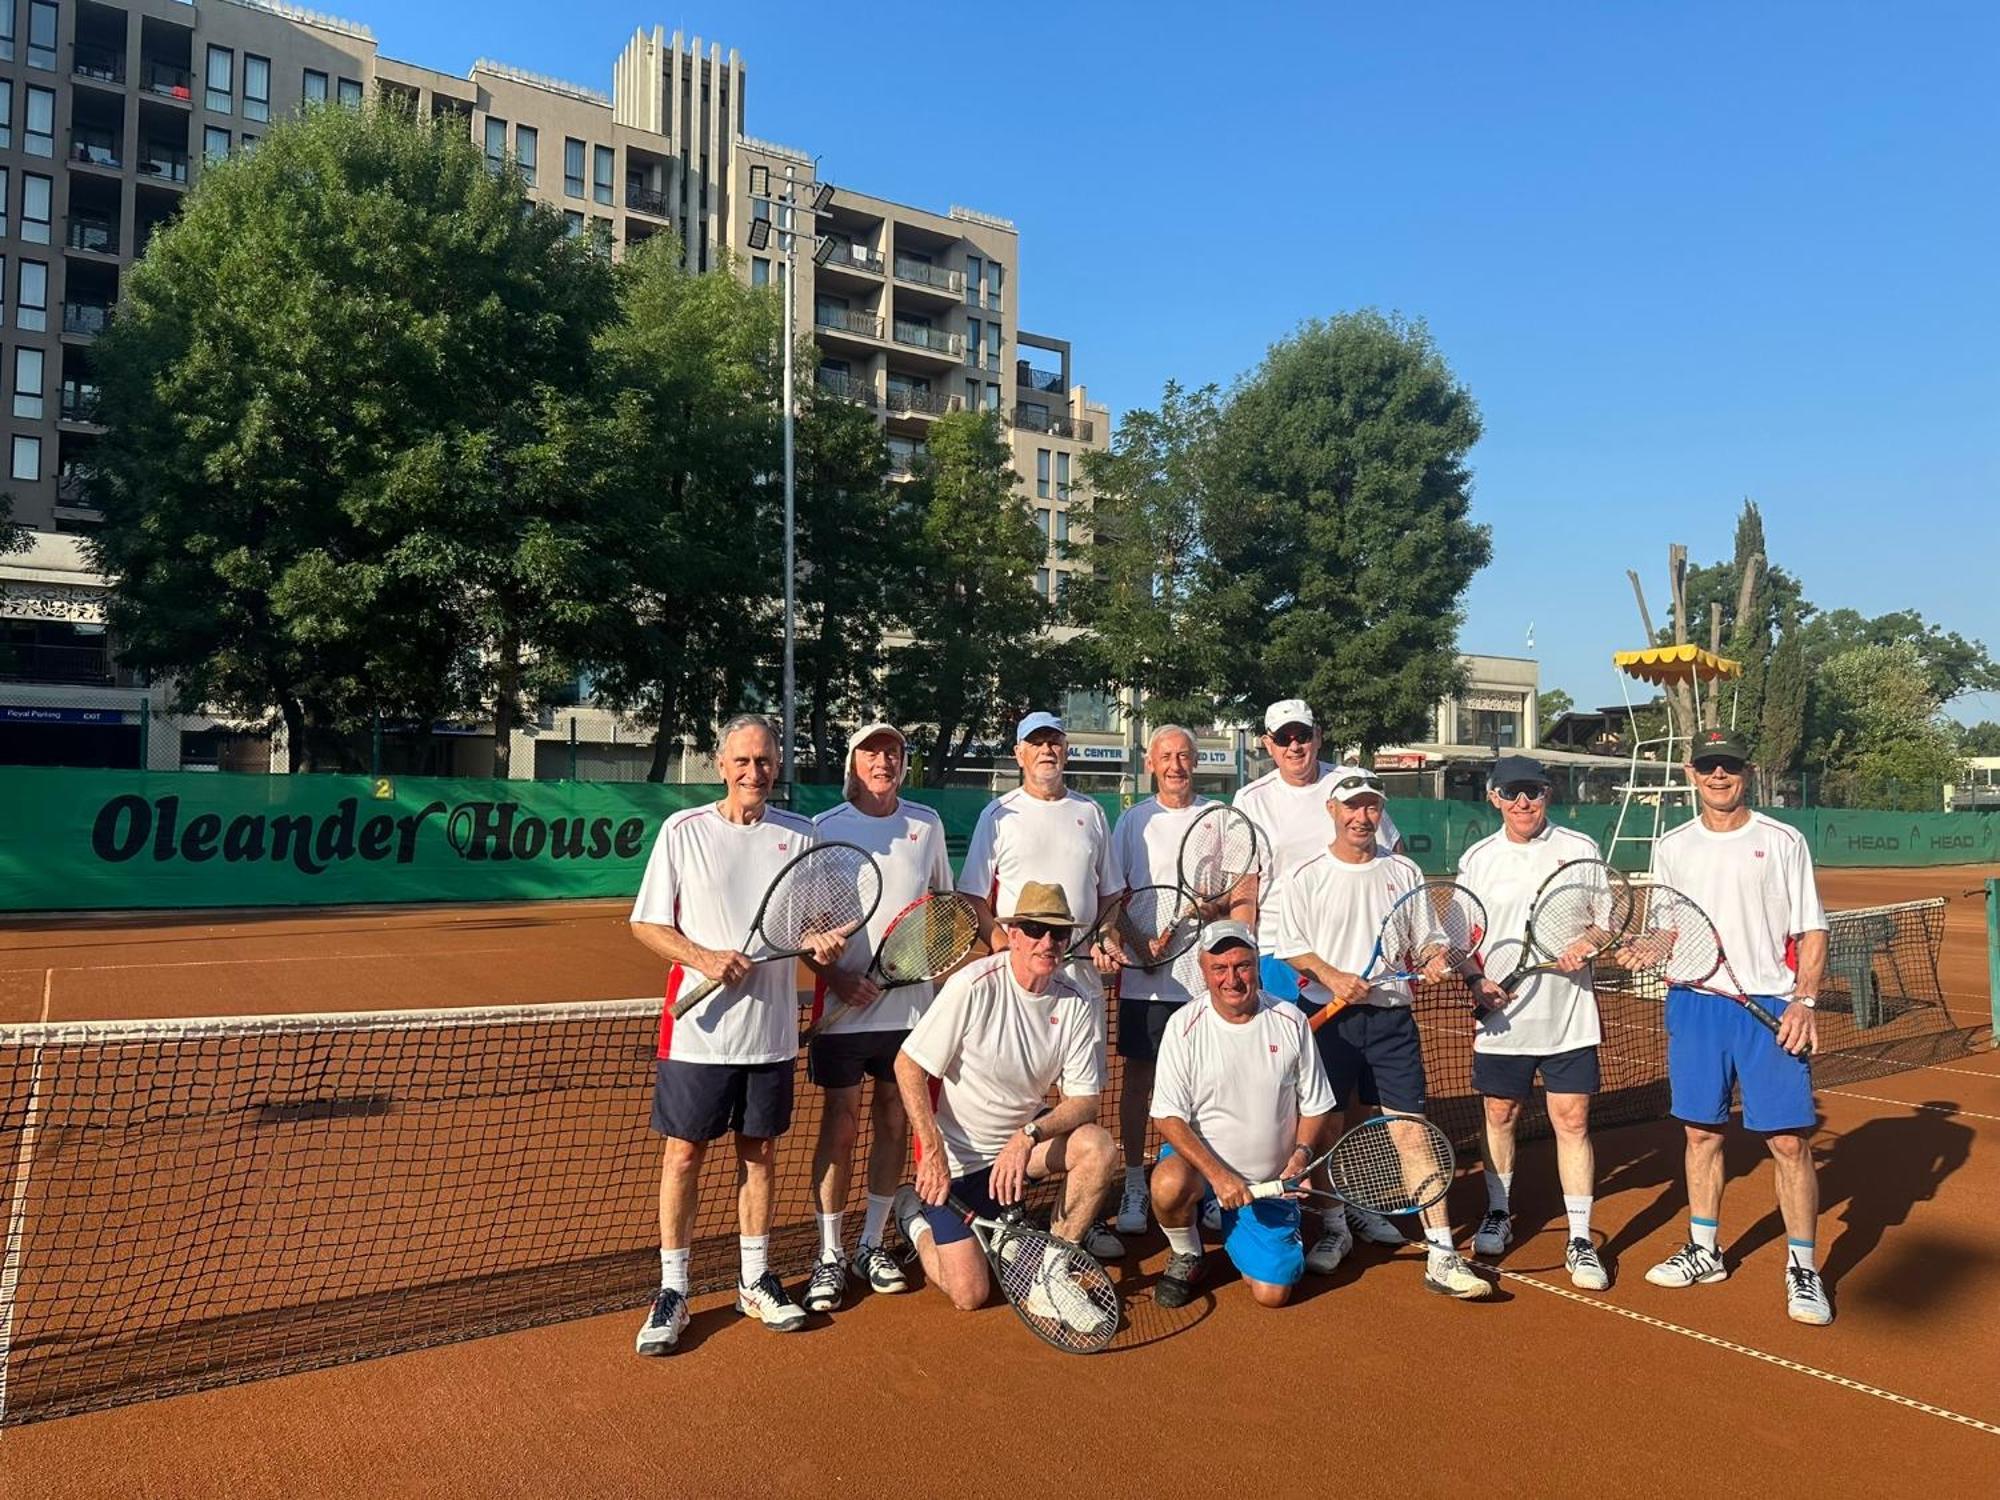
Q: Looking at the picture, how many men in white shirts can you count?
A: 10